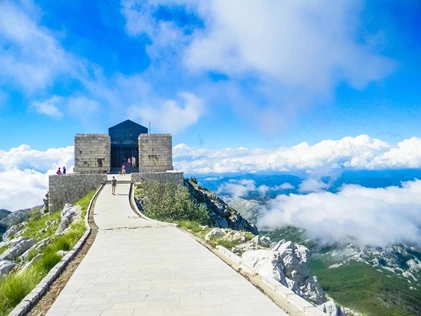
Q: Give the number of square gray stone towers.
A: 2